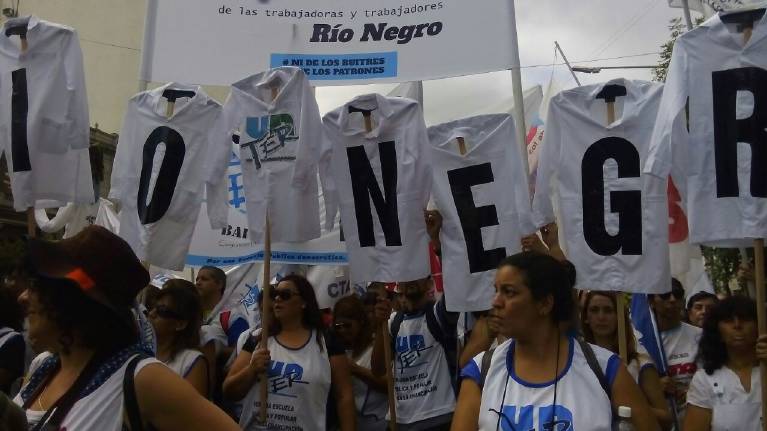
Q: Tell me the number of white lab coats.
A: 7